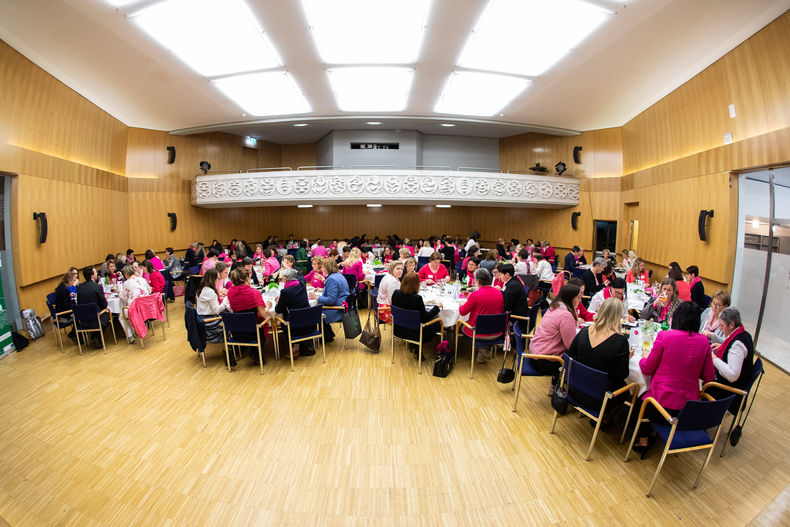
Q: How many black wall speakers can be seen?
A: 6